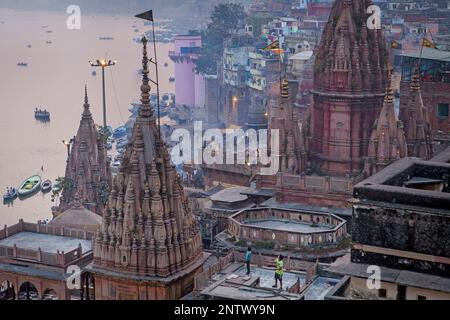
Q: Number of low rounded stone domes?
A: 1